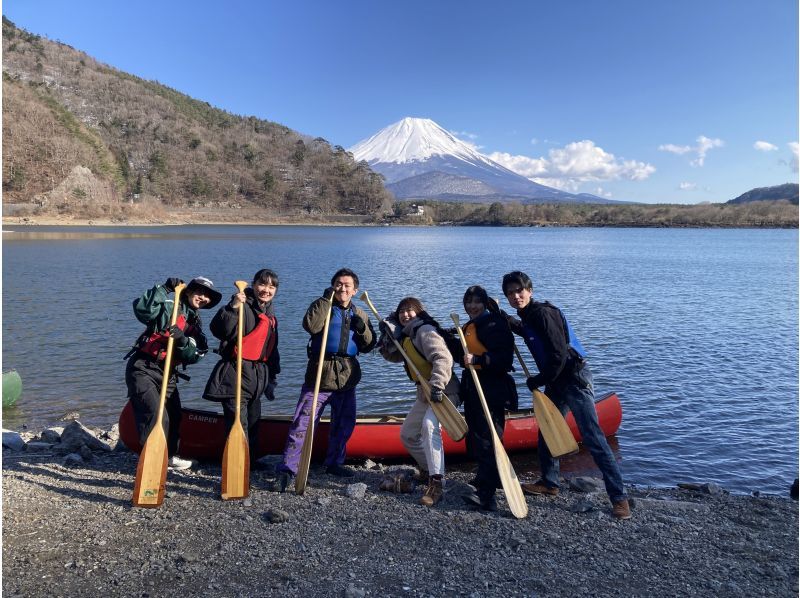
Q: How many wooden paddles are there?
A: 6